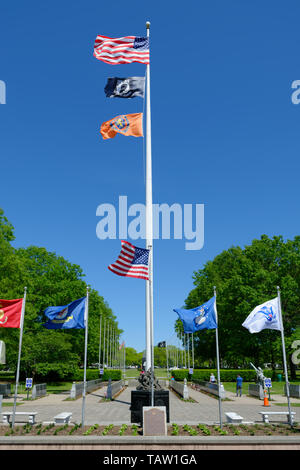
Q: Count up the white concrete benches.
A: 4